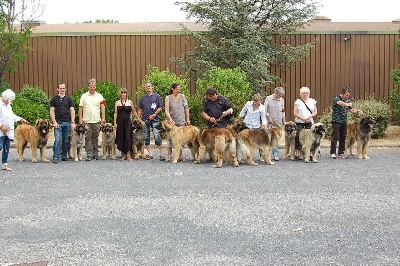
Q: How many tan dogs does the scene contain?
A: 11